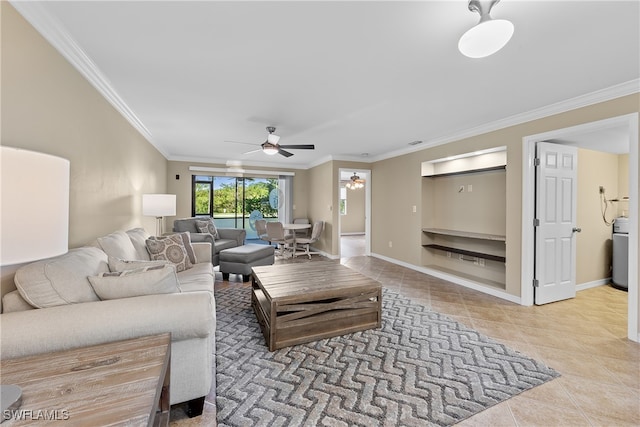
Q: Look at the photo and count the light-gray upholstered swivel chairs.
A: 4